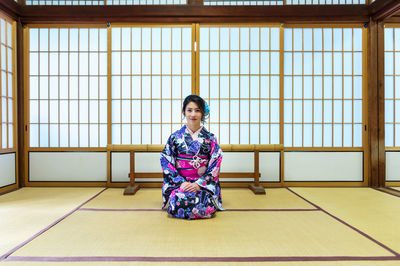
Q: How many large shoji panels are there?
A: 4